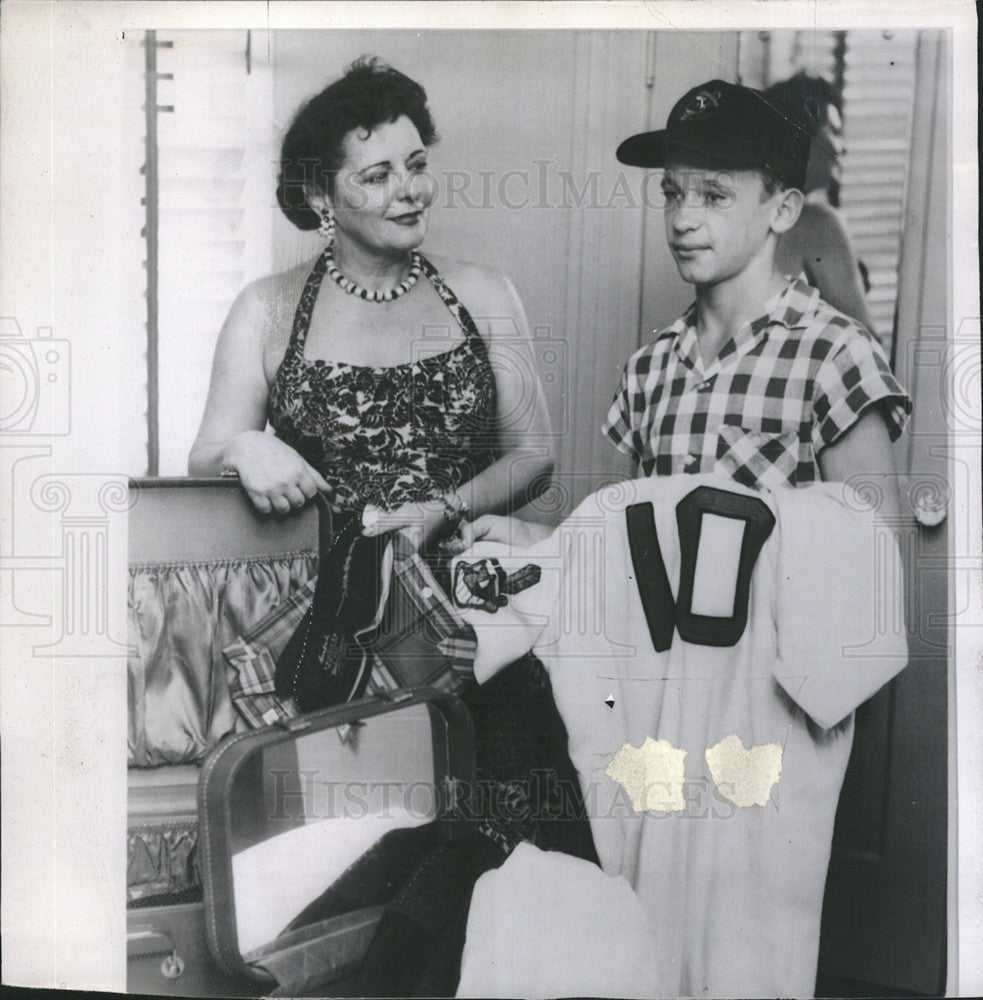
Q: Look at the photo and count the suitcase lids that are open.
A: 2